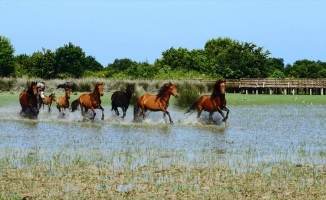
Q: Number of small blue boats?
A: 0